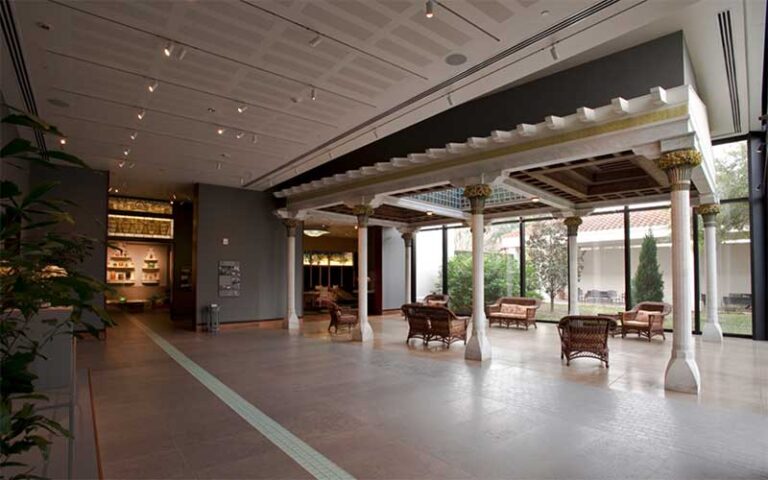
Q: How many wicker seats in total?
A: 6